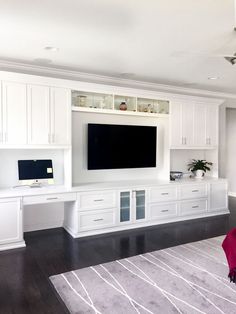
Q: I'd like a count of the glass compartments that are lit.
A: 3